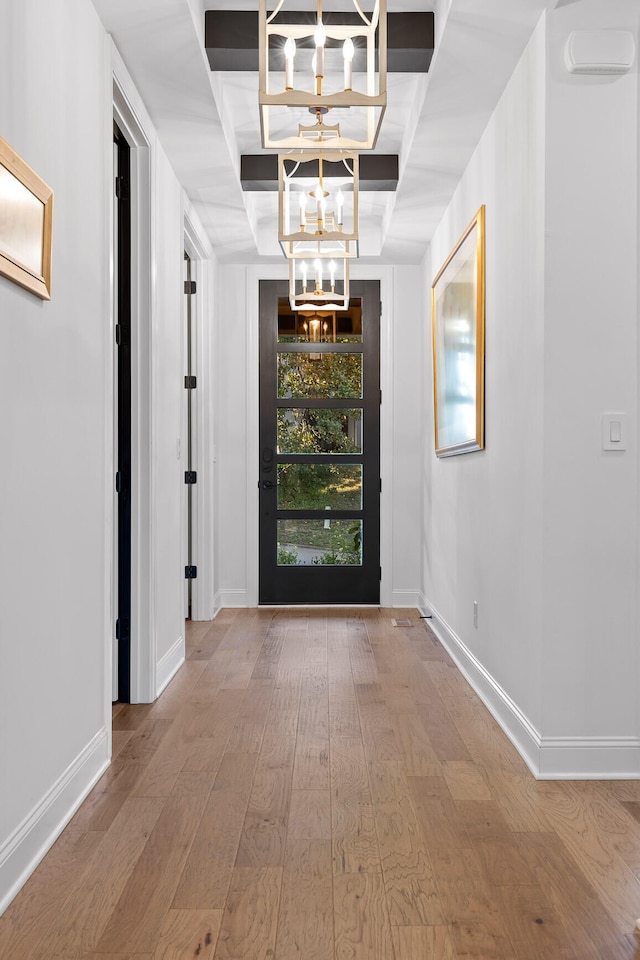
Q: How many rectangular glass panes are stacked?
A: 5